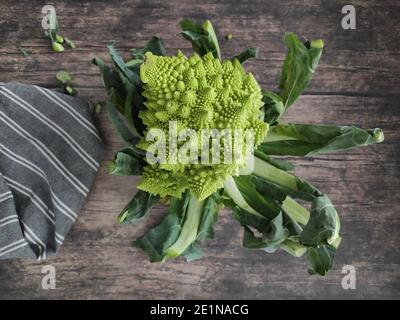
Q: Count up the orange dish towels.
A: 0